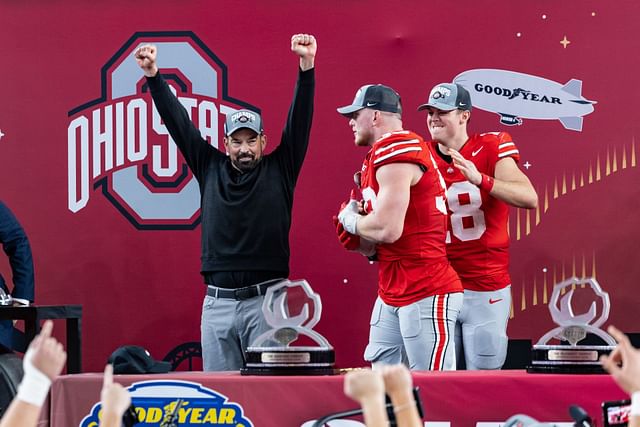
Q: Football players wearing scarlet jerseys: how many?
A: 2